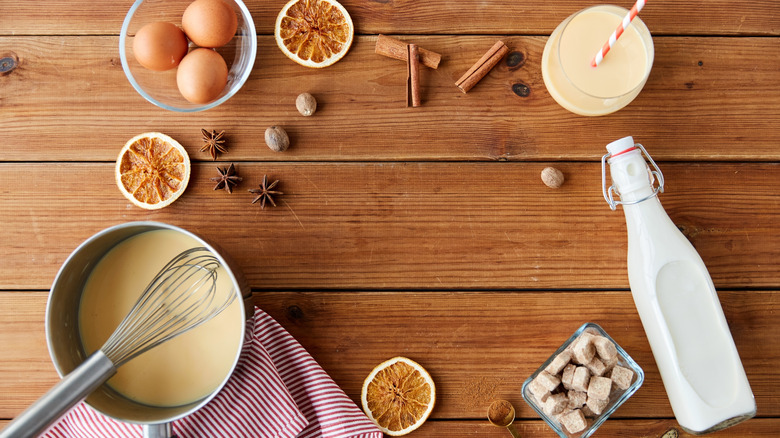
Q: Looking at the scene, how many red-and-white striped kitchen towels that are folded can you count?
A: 1